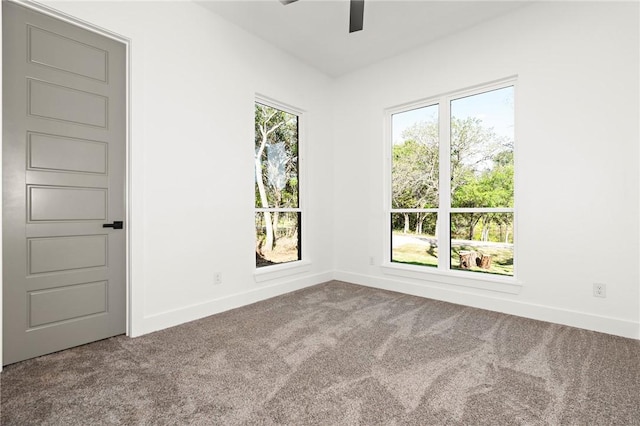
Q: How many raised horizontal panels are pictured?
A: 6